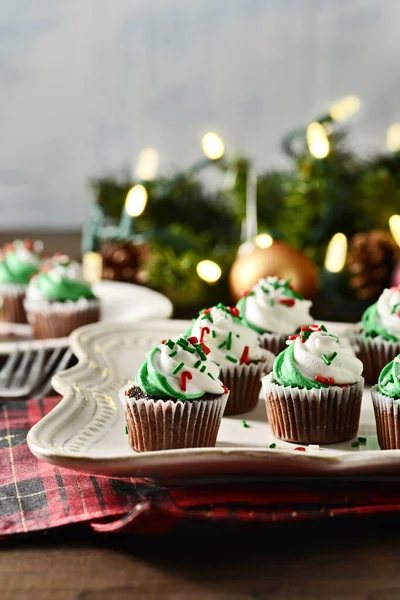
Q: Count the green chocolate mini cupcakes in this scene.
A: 8